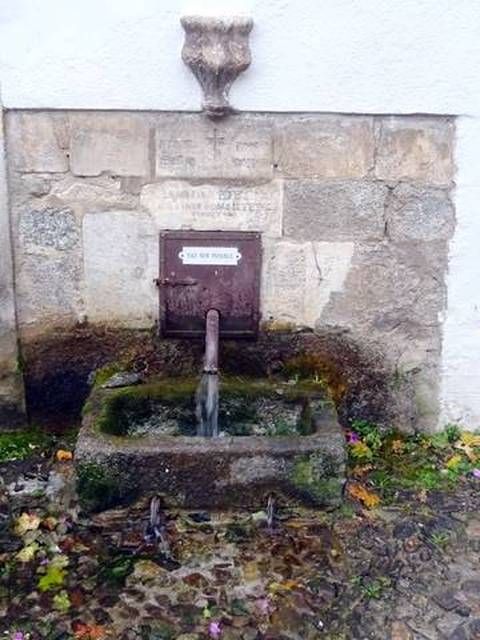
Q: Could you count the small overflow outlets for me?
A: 2